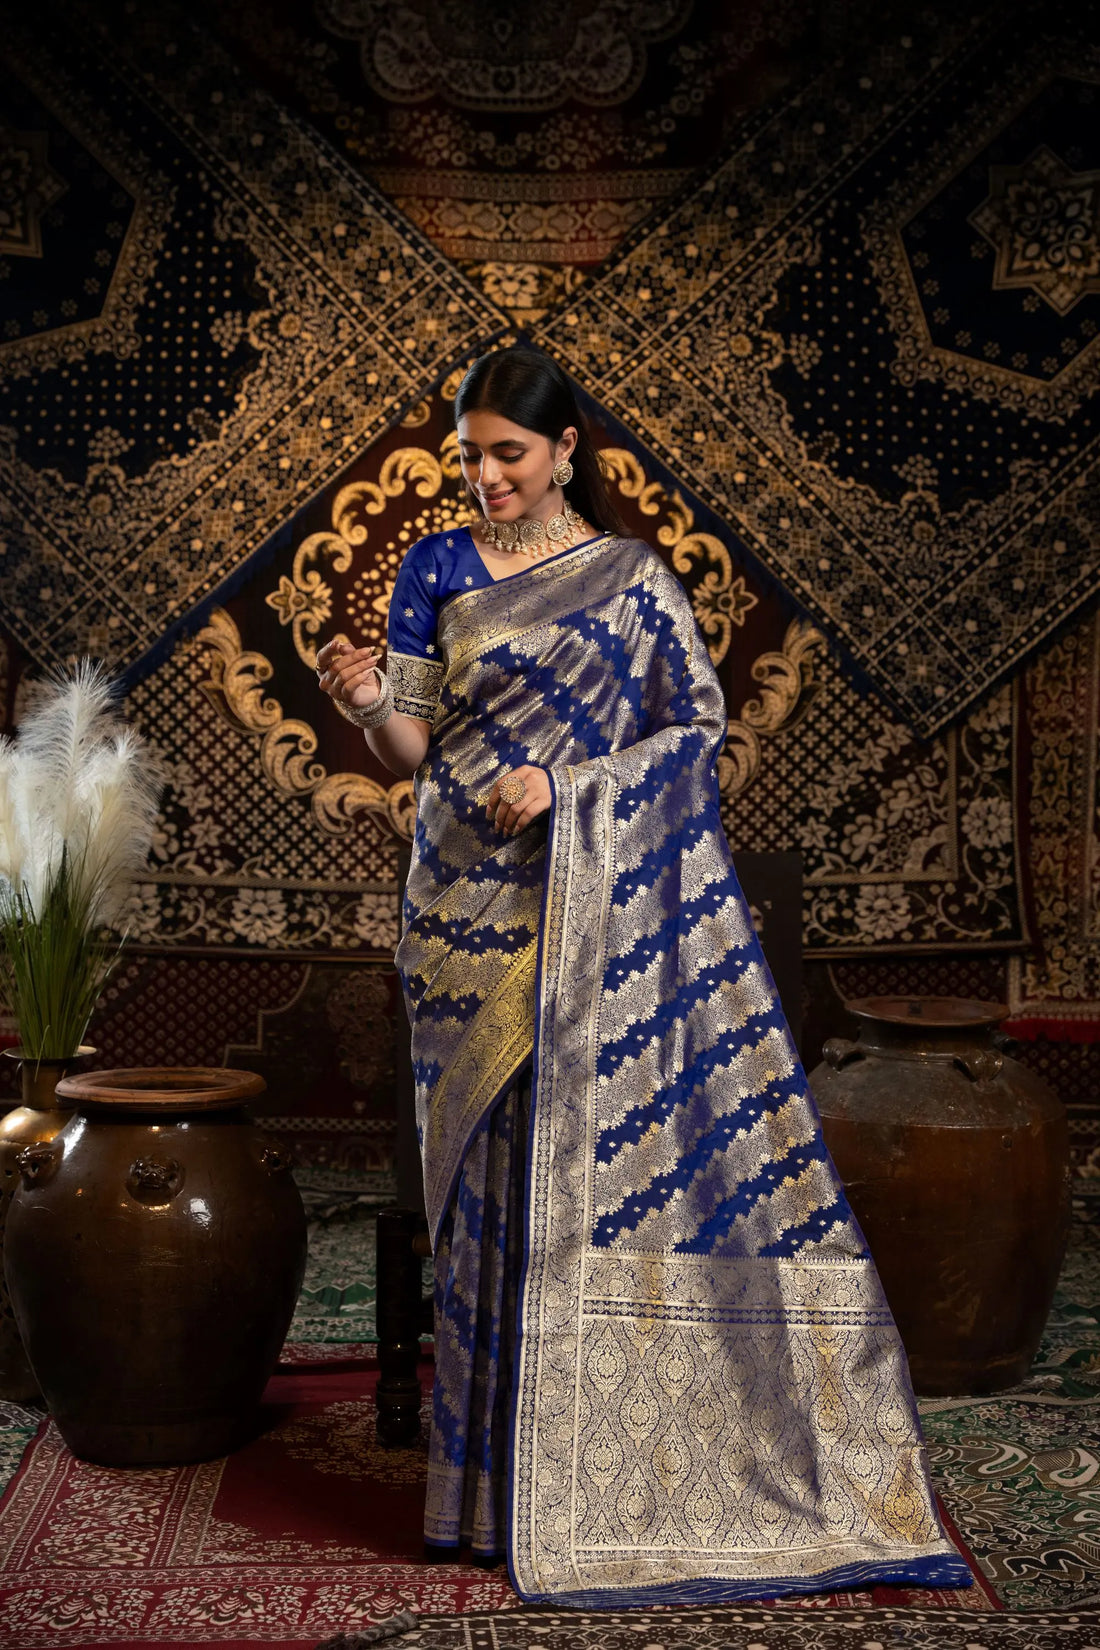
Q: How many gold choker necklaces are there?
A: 1